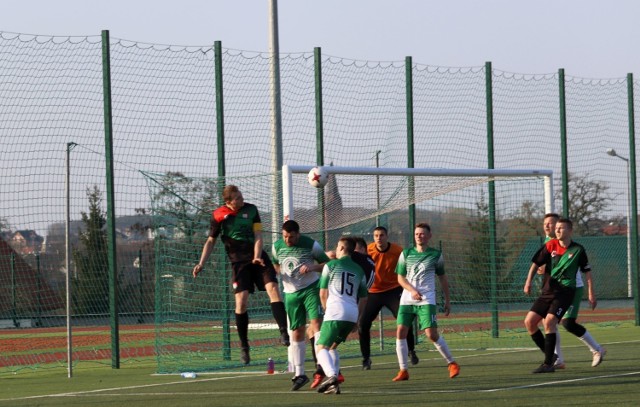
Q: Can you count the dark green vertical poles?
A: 7